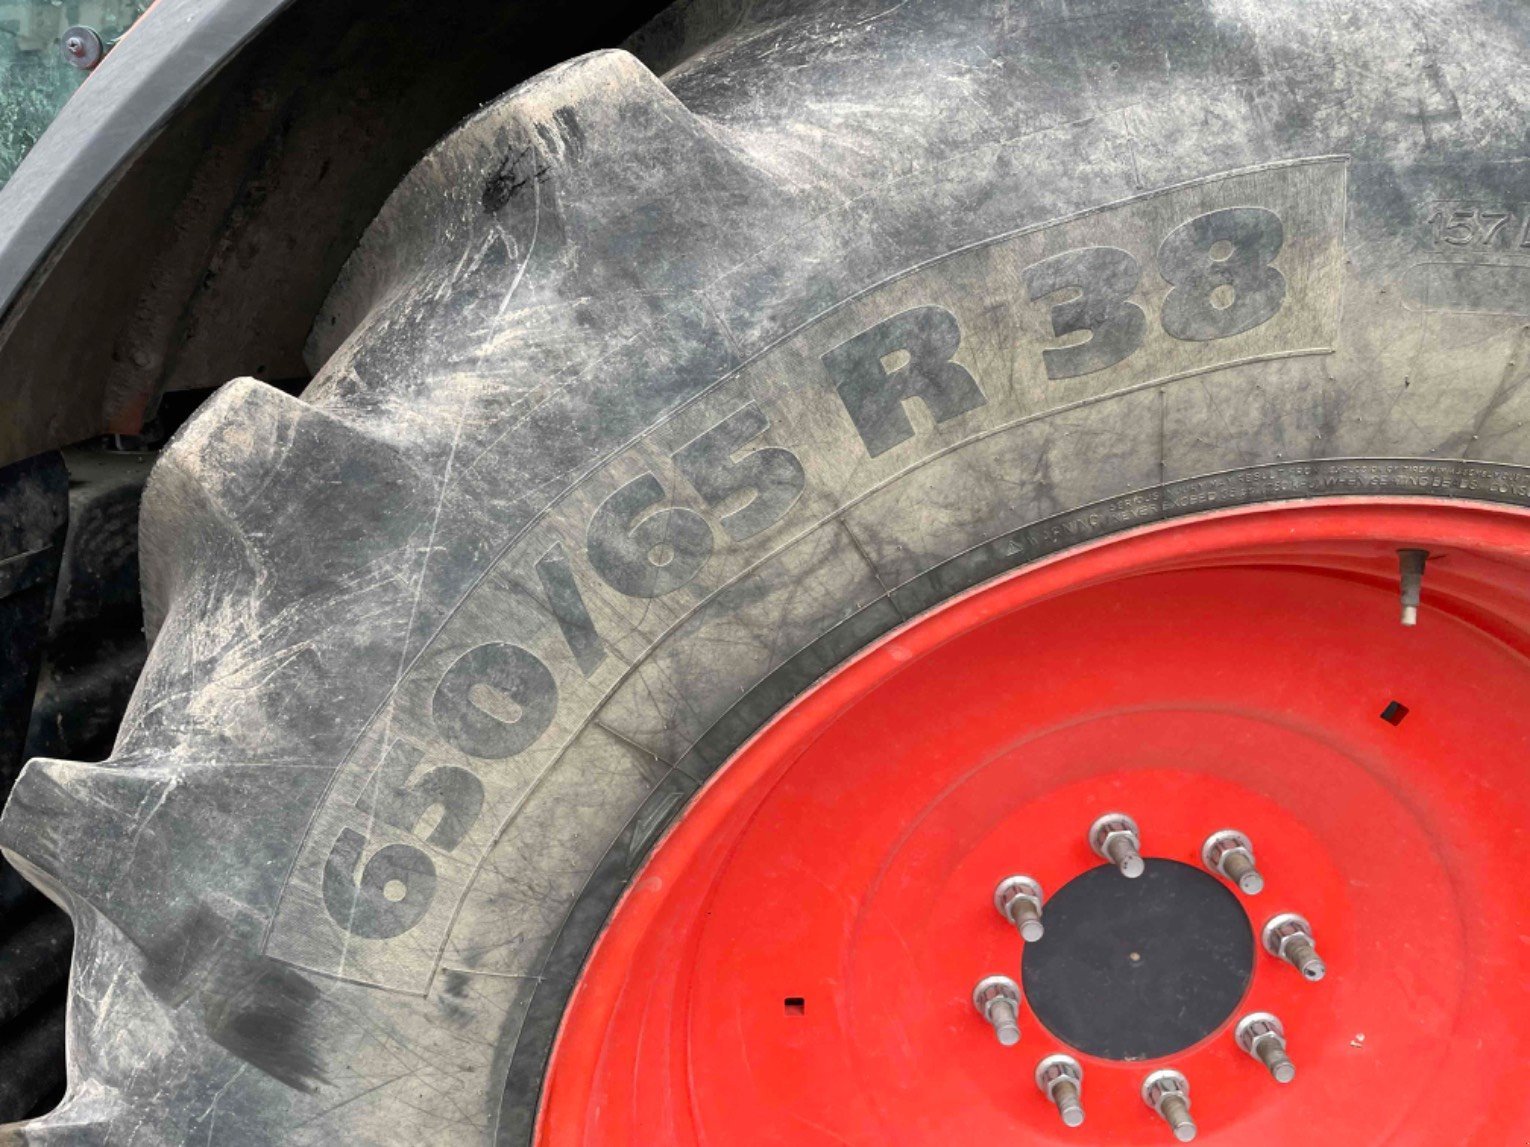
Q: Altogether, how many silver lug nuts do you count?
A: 8